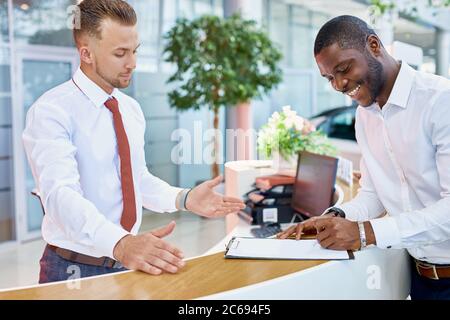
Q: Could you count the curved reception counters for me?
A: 1